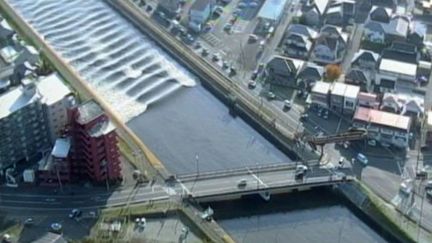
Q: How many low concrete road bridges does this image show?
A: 1